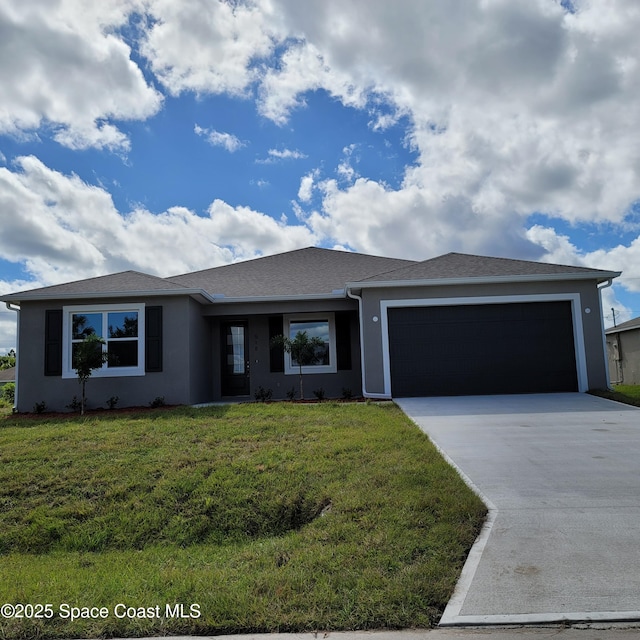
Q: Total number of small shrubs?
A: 8